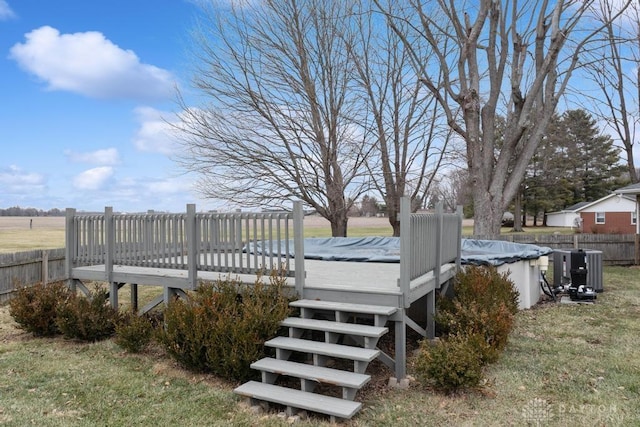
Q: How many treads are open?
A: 5